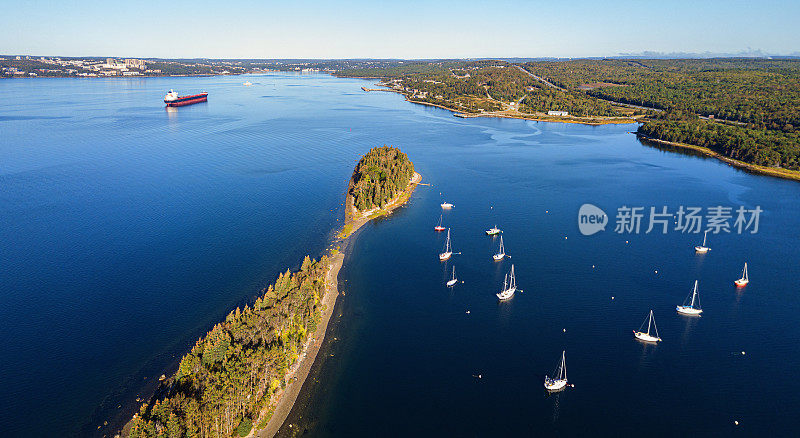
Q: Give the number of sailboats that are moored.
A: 10